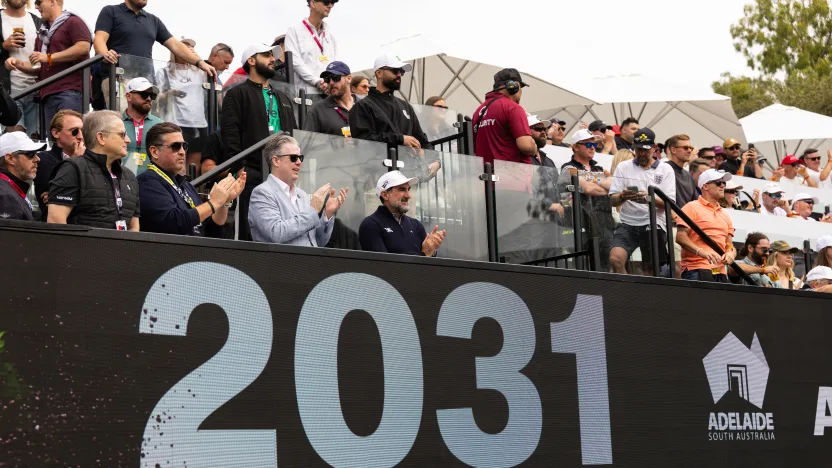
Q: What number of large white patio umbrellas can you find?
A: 3